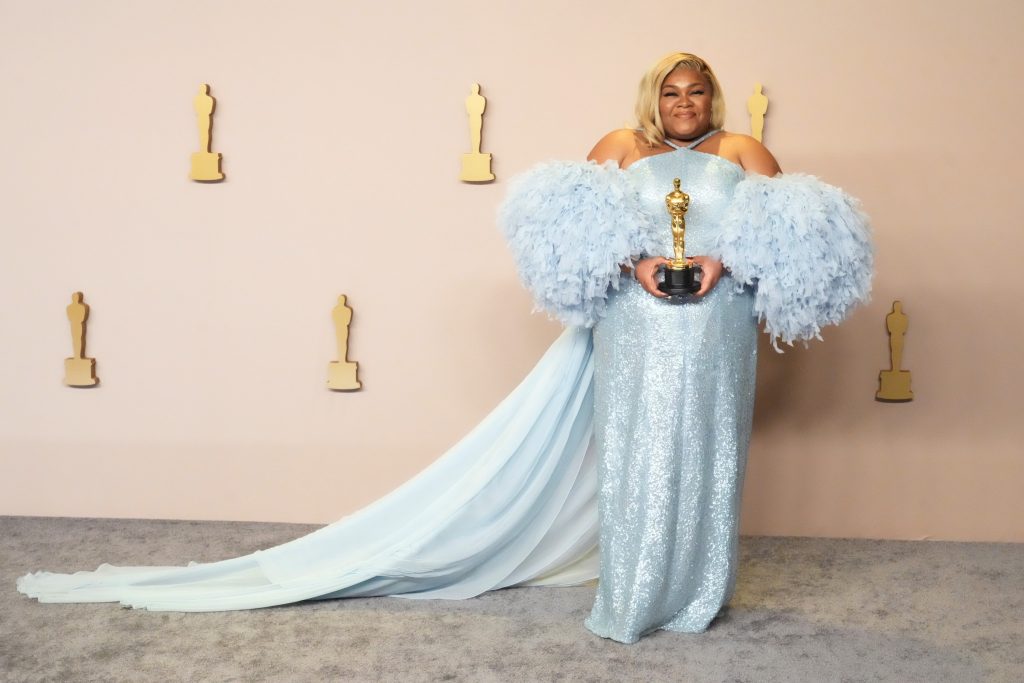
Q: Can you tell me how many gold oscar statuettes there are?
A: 7